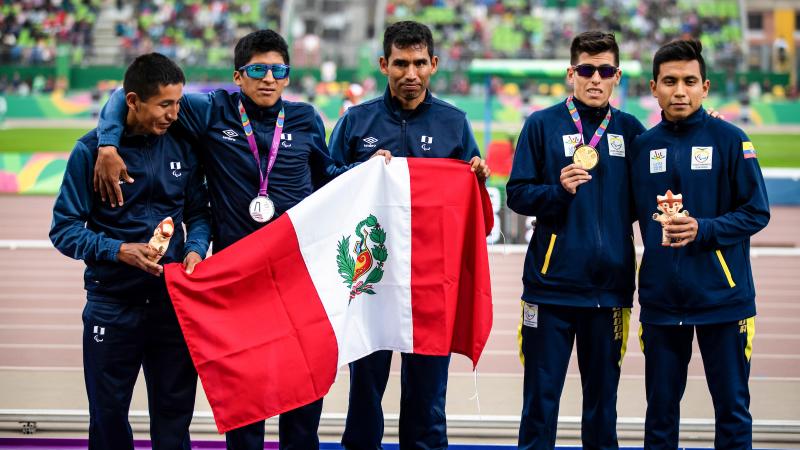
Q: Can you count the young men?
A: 5